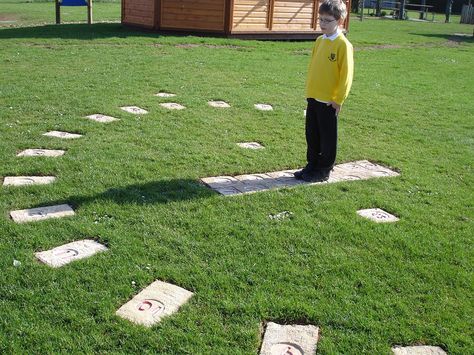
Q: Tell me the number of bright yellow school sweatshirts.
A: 1